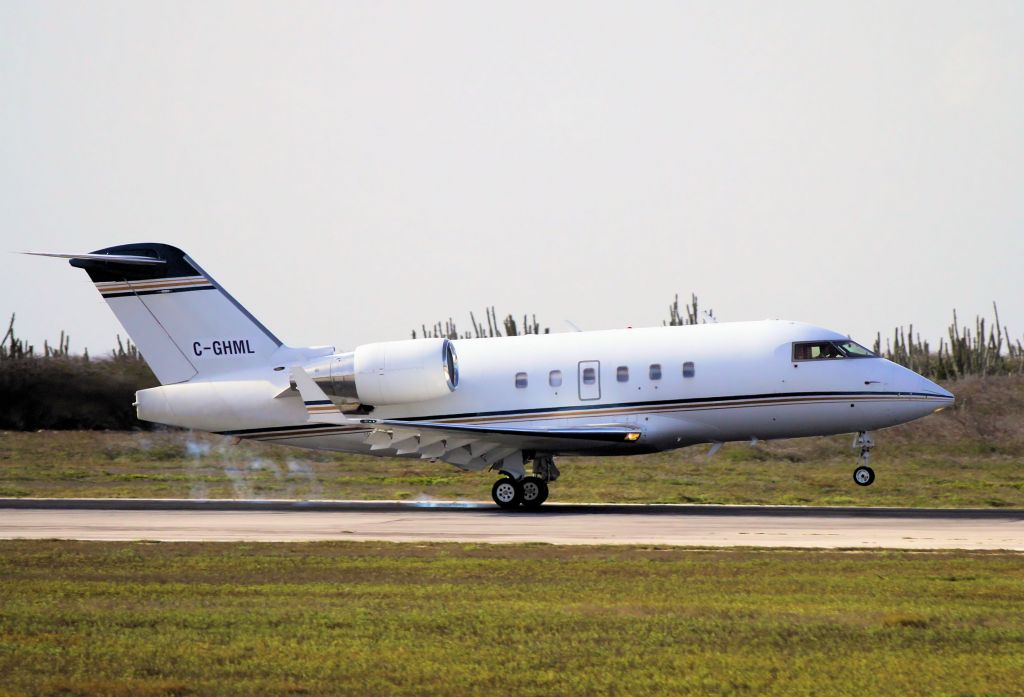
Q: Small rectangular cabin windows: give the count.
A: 6